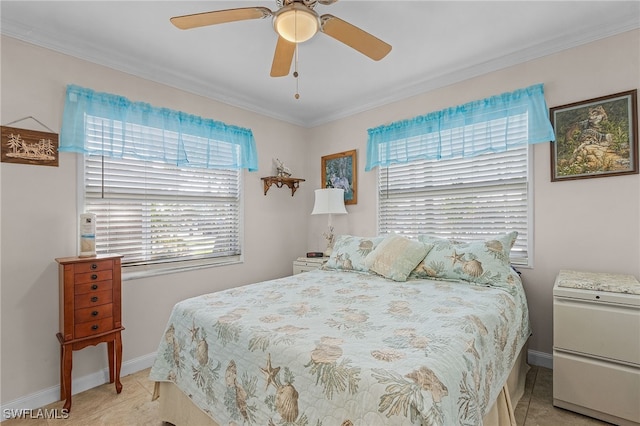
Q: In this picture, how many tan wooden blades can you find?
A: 3